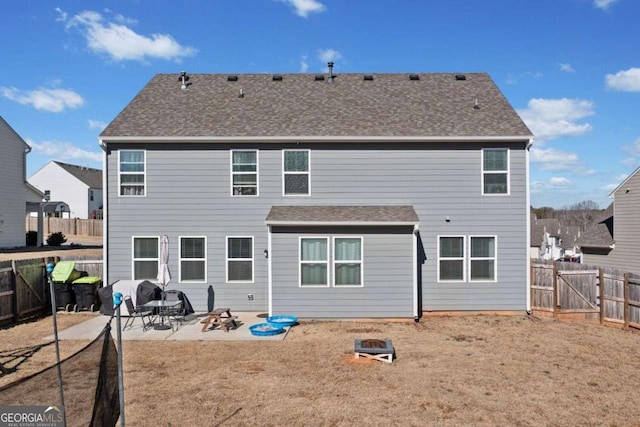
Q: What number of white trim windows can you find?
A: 11